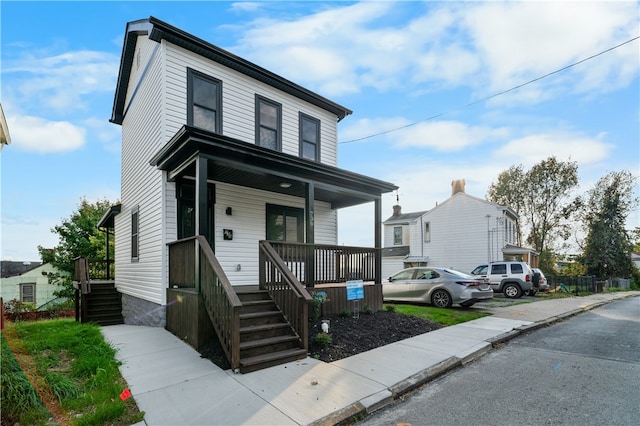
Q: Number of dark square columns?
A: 3